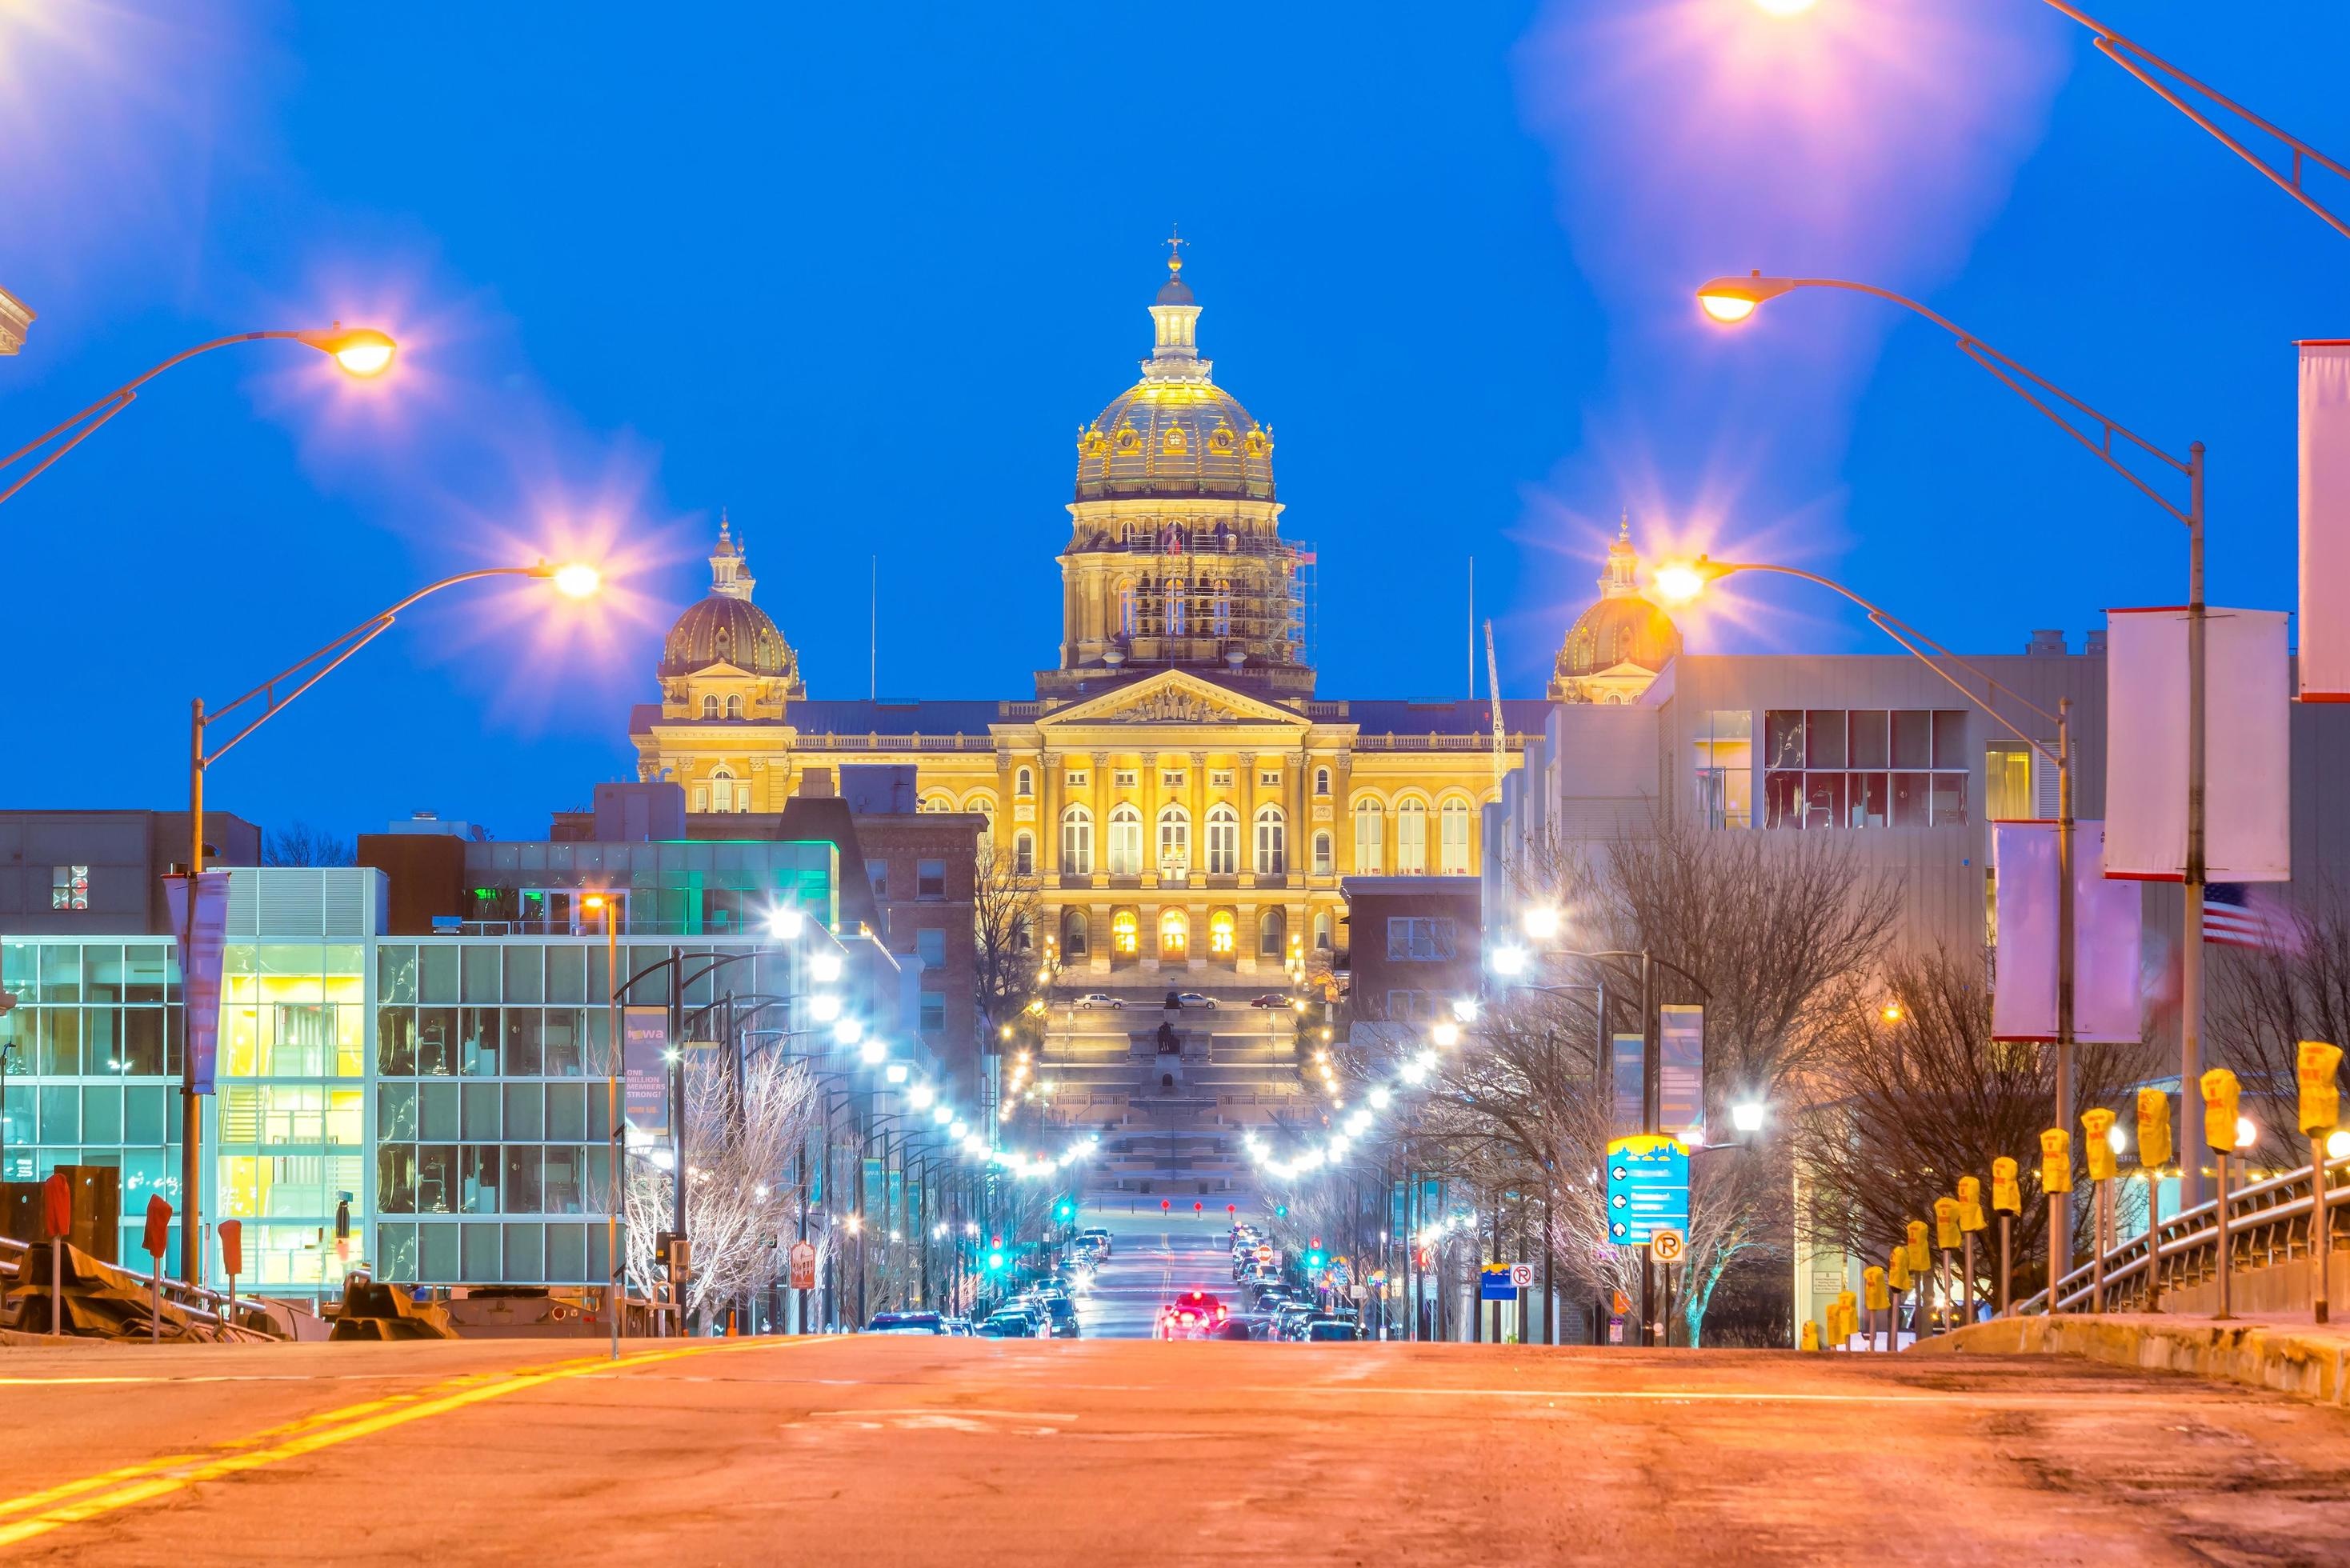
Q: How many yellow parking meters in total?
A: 14